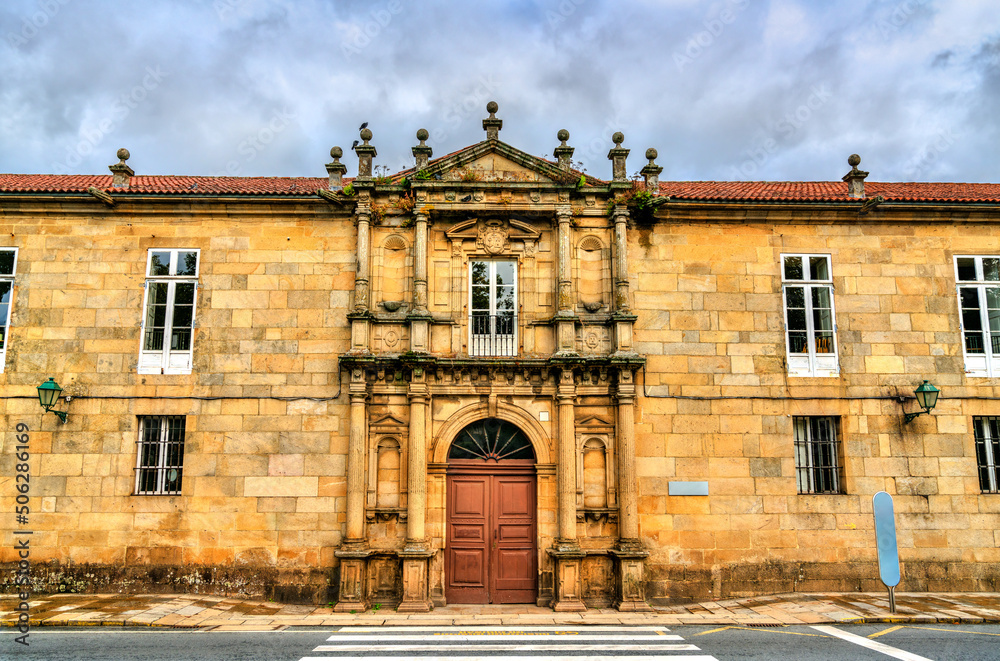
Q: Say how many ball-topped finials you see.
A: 9